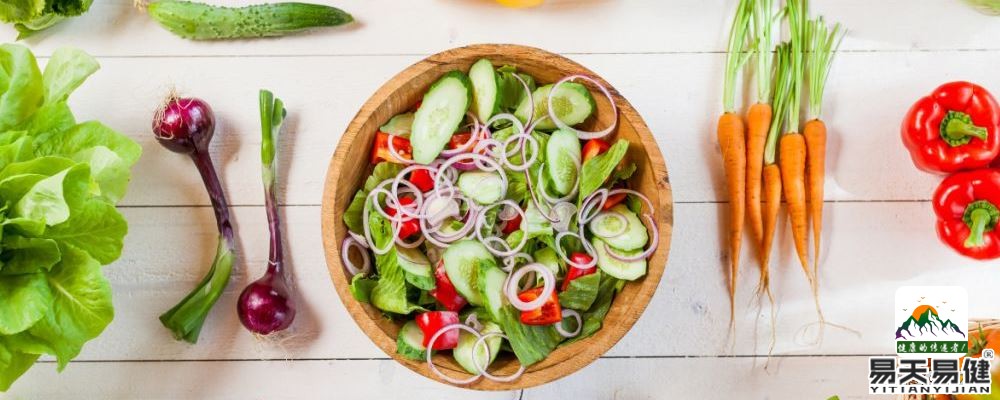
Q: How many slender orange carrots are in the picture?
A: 5